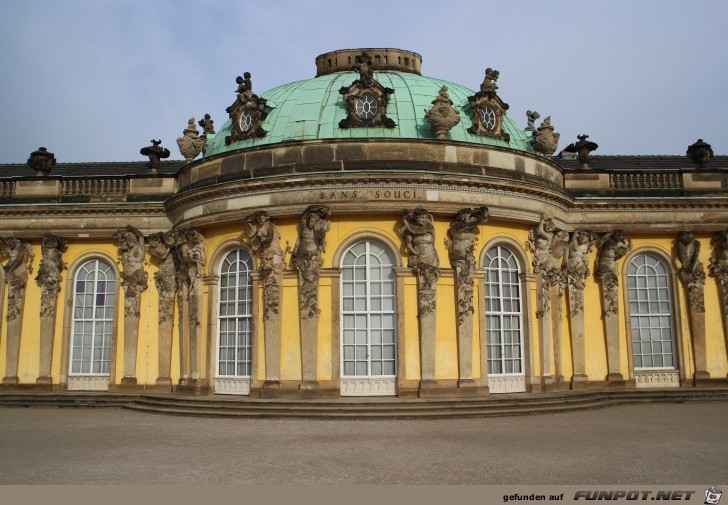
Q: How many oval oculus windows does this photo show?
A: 3